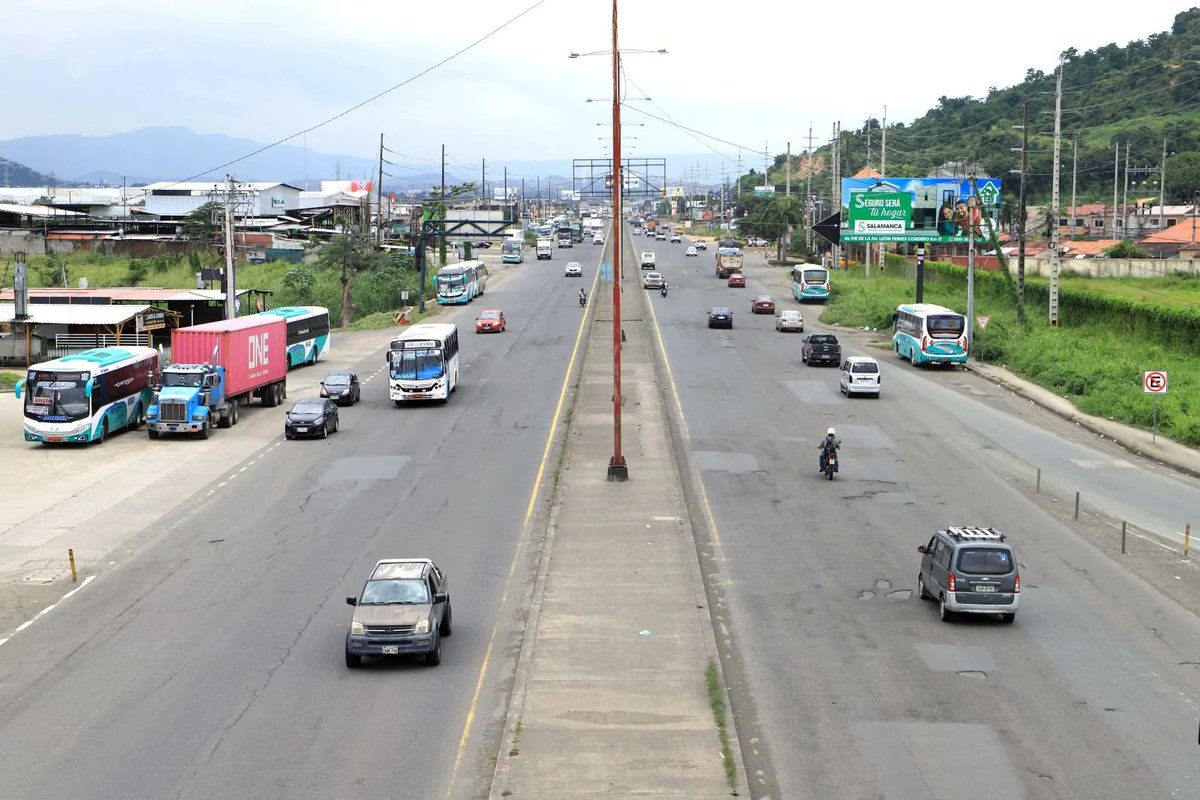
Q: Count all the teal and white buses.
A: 6